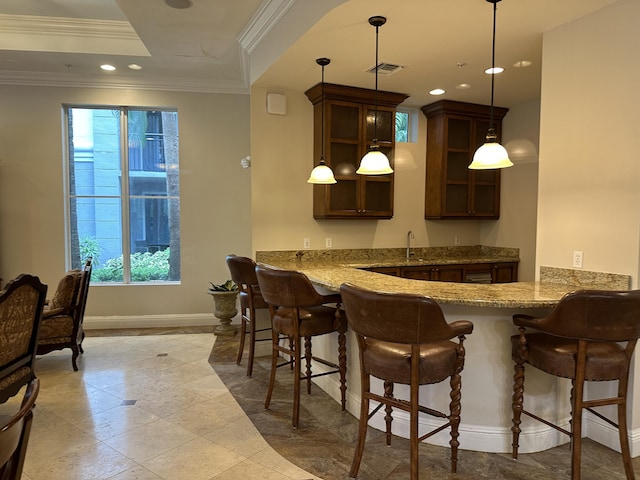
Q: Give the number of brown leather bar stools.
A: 4